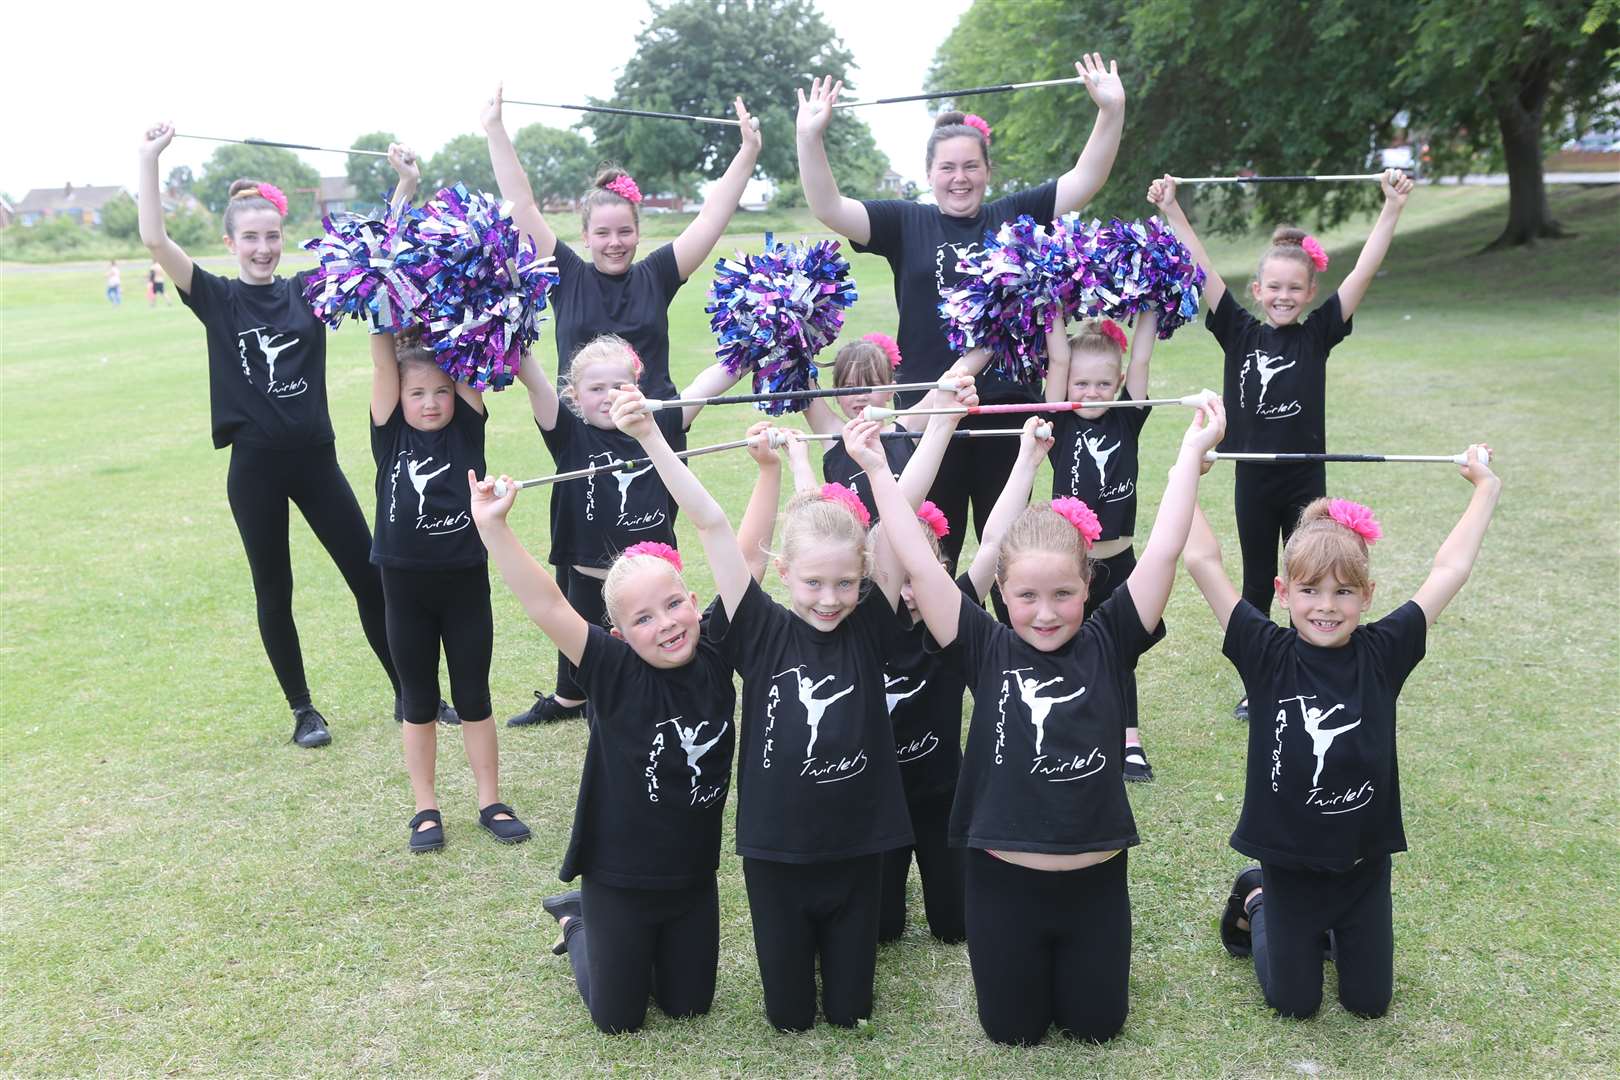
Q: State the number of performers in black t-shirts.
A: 13